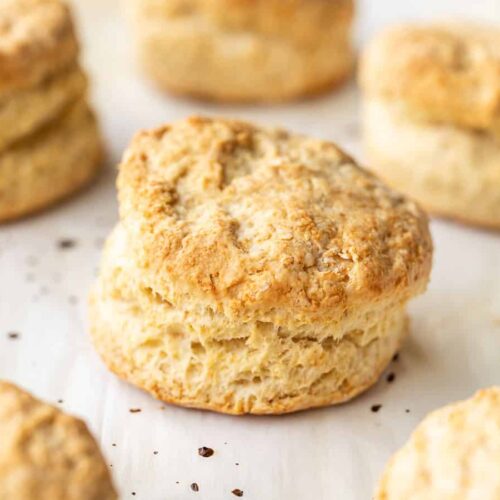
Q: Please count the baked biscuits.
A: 6